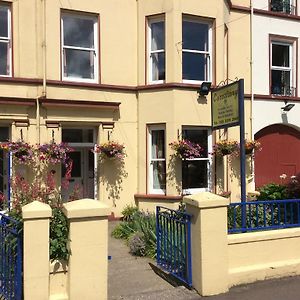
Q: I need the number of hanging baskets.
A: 6